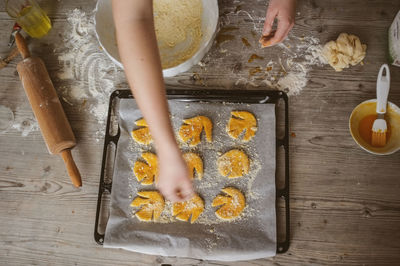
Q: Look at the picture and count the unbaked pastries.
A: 9